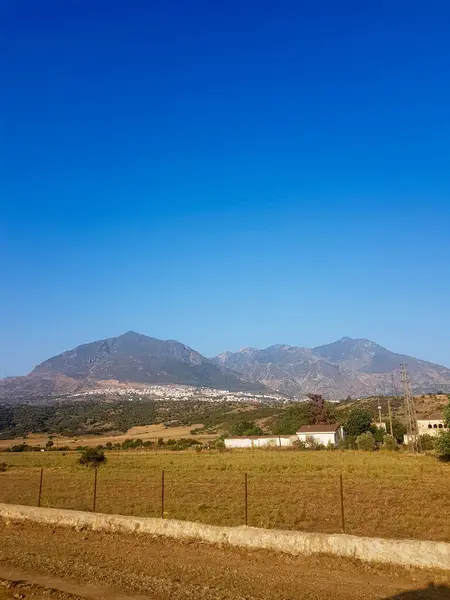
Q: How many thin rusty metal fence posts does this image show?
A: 5